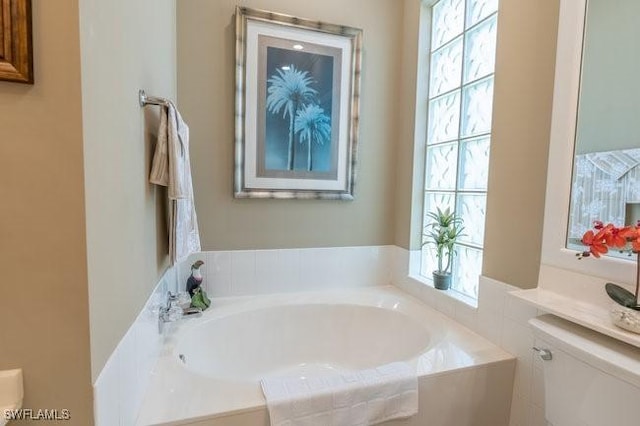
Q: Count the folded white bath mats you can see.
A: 1